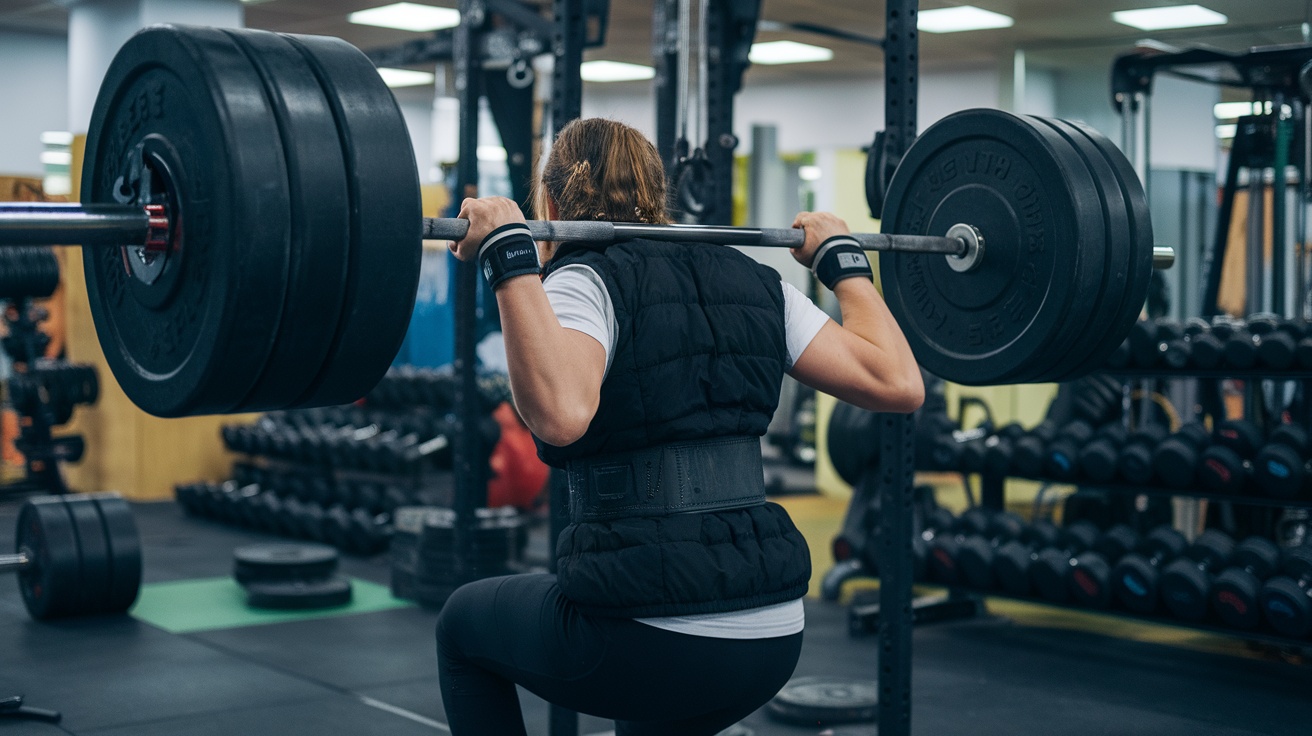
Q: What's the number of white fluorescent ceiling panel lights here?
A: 6